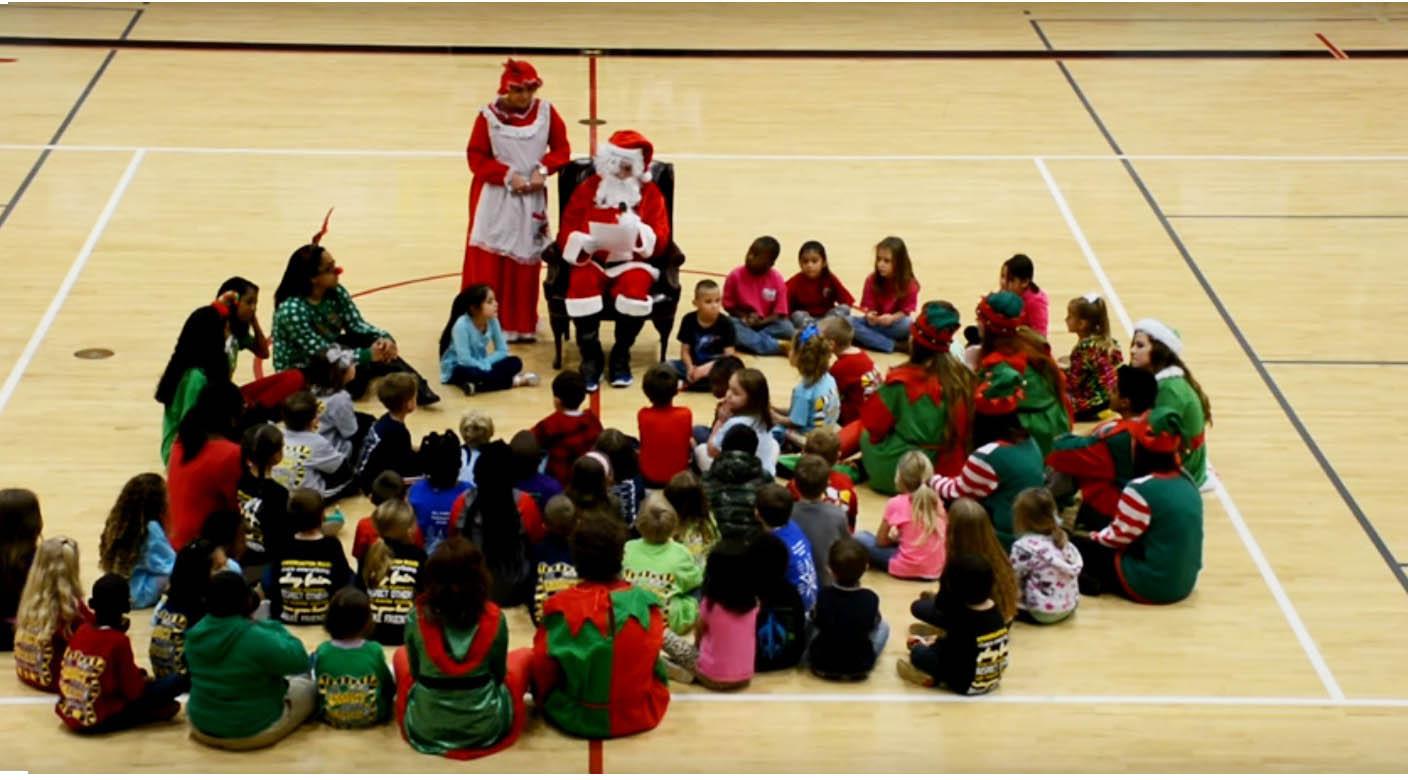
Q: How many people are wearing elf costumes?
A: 8